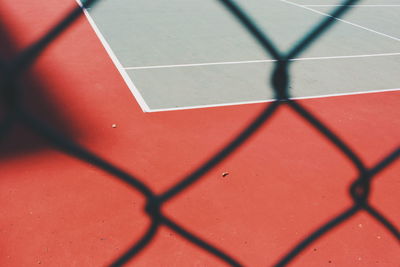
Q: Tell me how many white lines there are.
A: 5